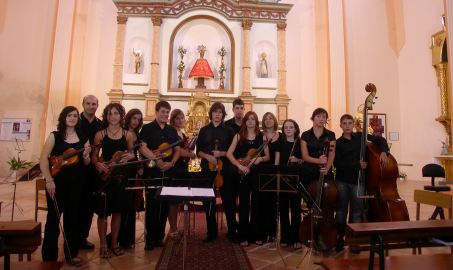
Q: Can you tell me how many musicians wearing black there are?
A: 13